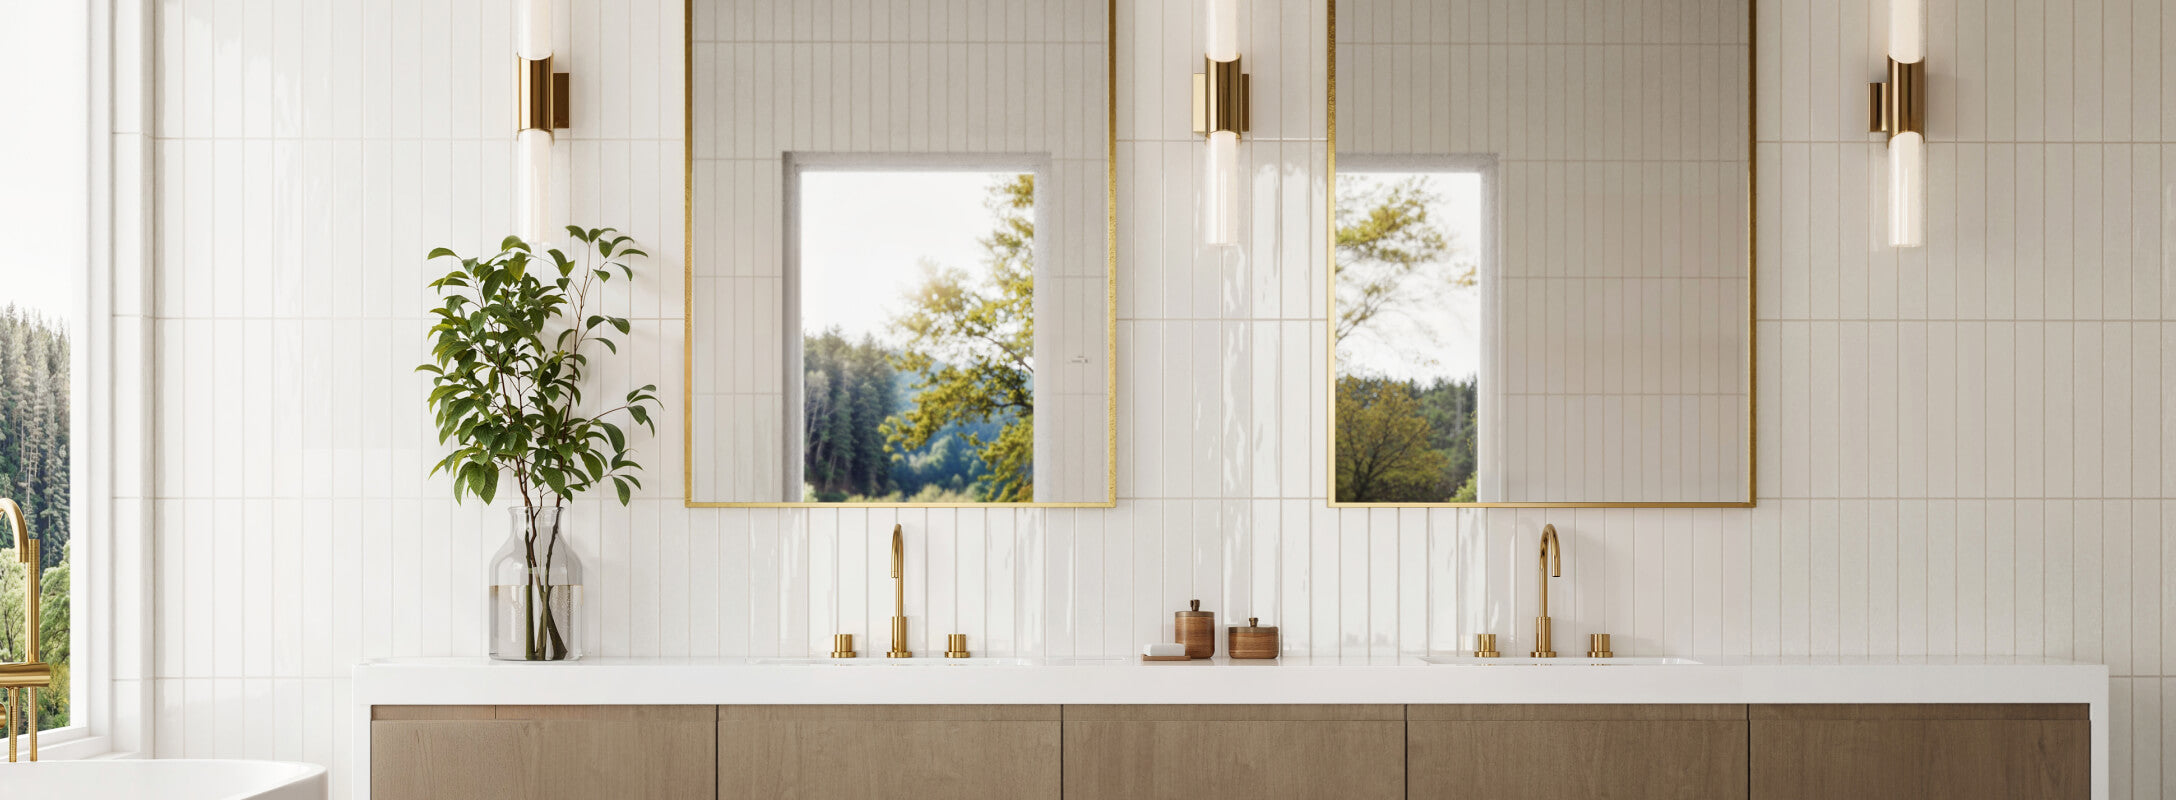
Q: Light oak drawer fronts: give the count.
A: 5